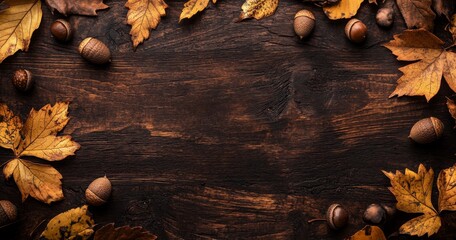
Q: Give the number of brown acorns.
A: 11